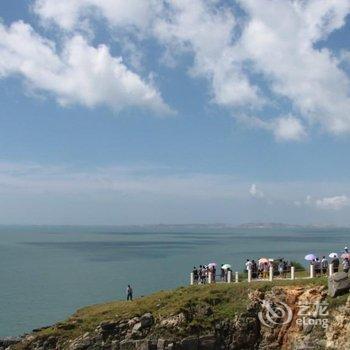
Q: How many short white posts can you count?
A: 9